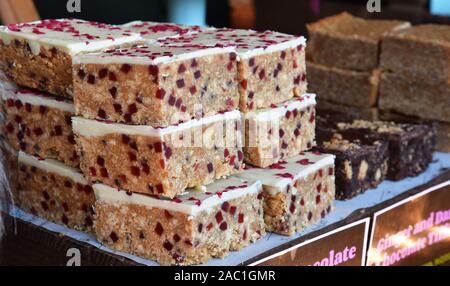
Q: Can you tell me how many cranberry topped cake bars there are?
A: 10